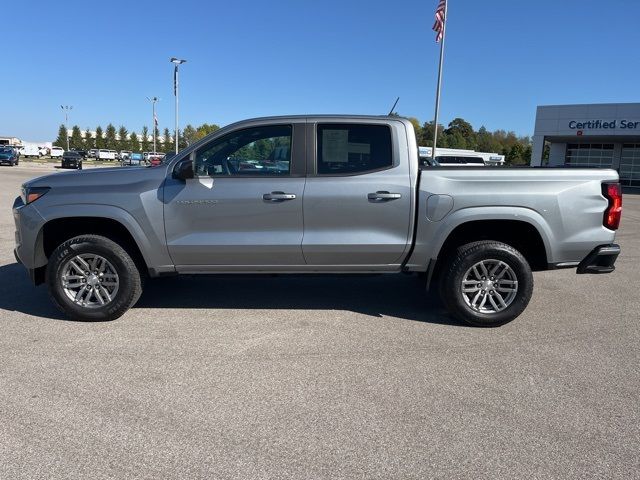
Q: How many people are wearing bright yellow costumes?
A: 0